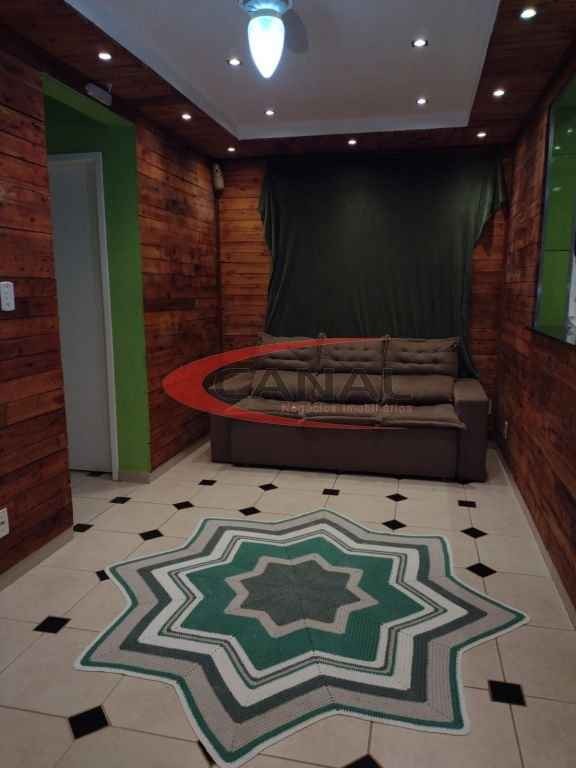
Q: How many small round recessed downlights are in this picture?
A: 11